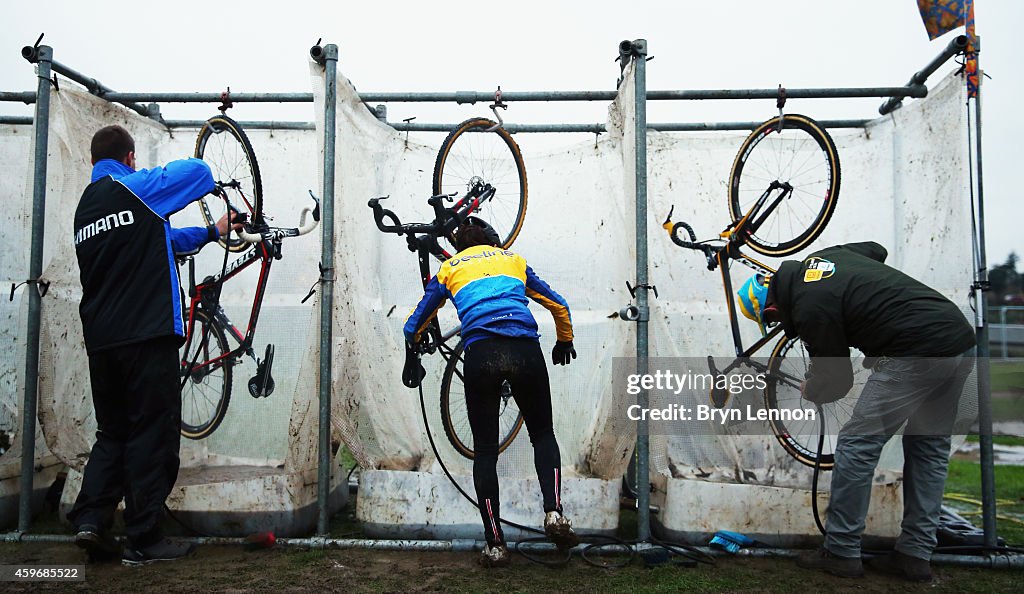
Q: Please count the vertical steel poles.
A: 4